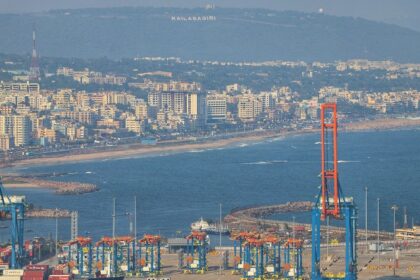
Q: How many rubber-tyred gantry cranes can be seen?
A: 9